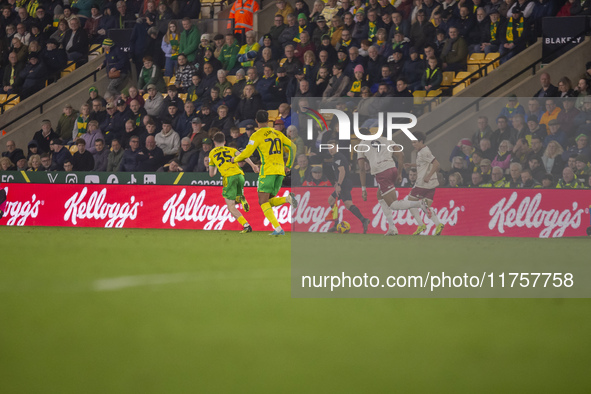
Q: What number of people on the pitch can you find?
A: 5